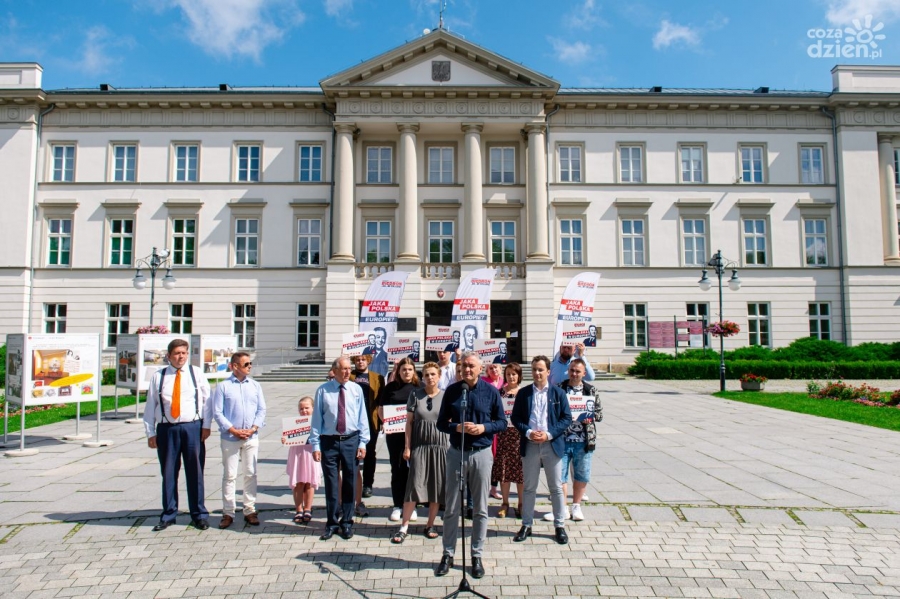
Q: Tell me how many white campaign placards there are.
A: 9